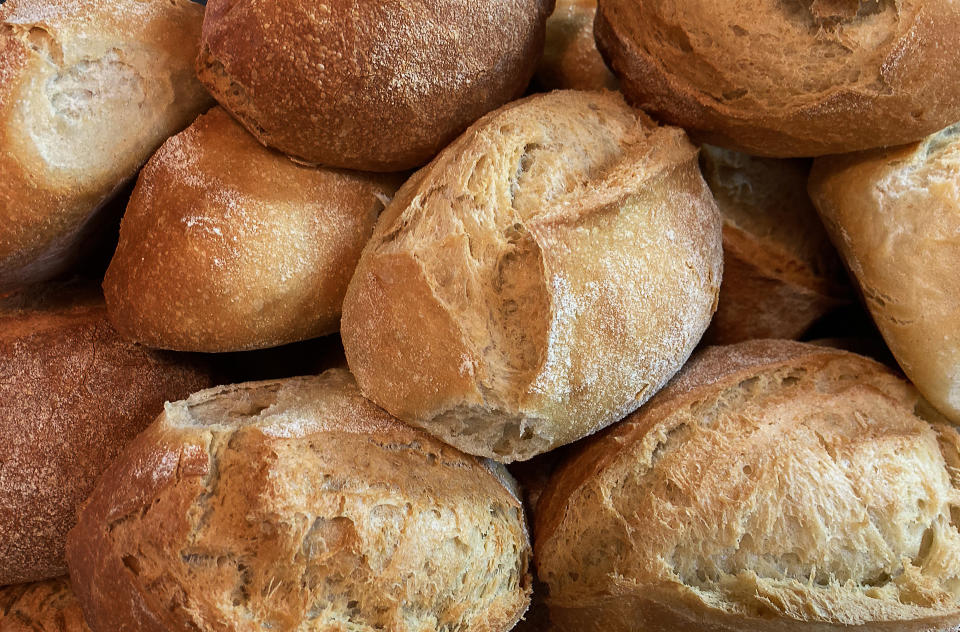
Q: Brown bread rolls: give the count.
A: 12